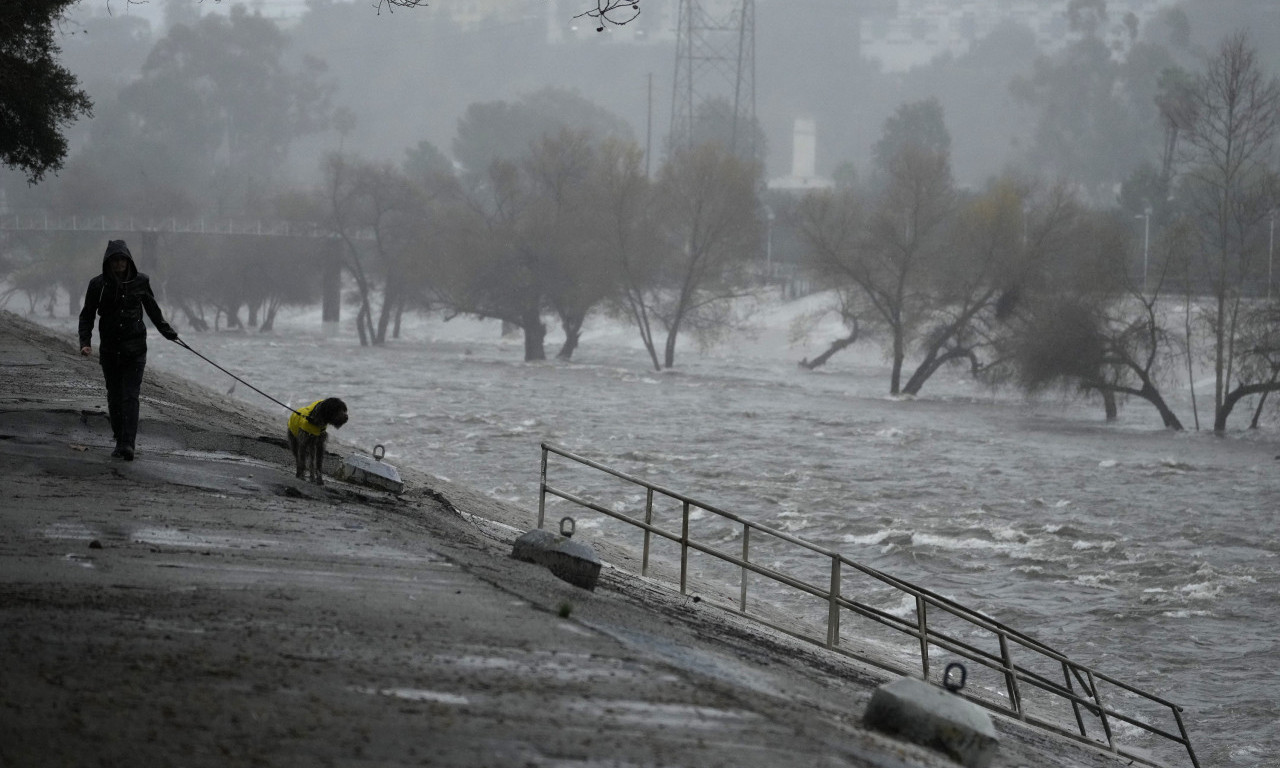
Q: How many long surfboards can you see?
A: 0